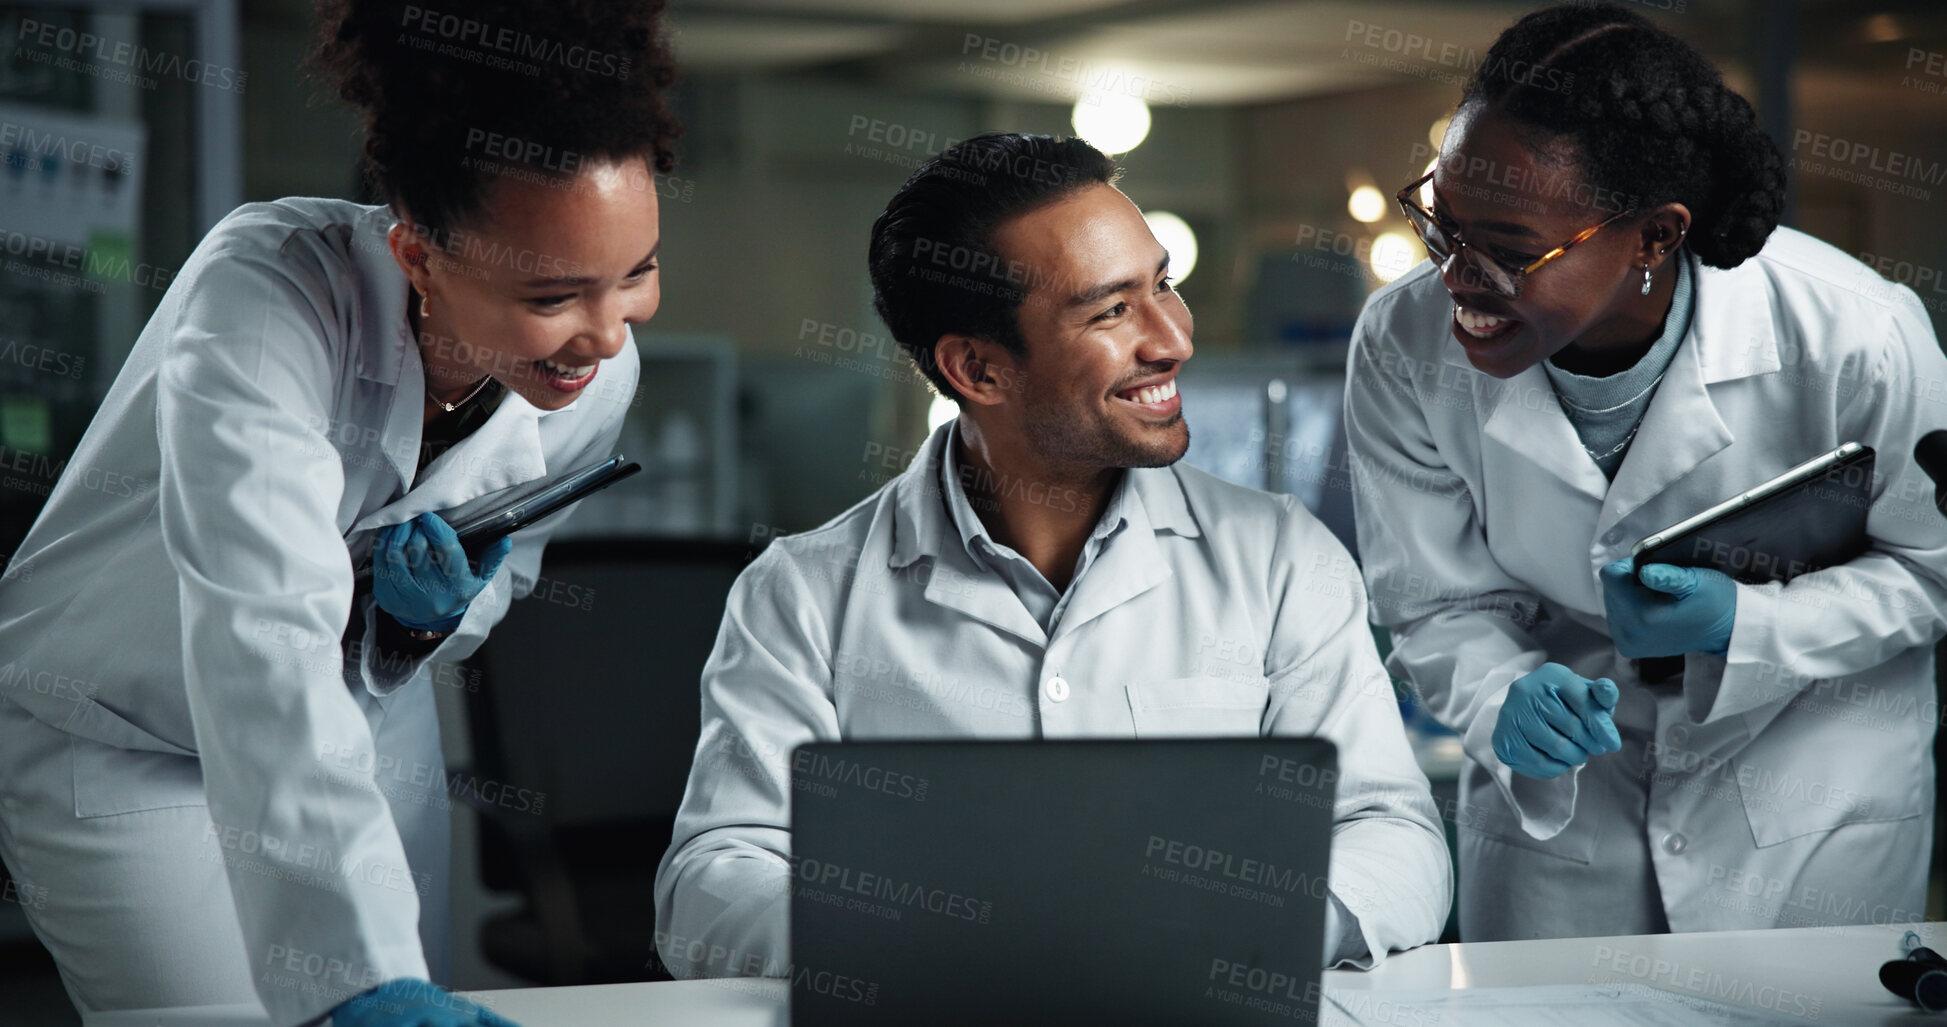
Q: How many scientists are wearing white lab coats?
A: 3